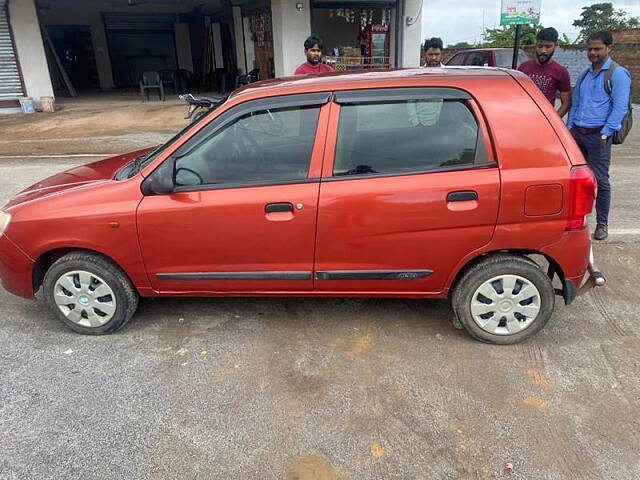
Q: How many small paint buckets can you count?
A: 2